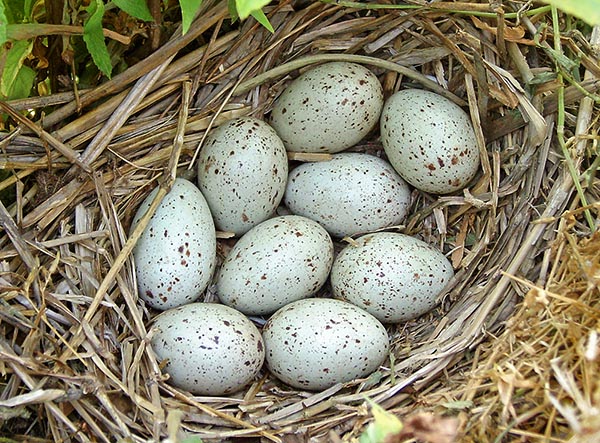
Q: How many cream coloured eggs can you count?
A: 9